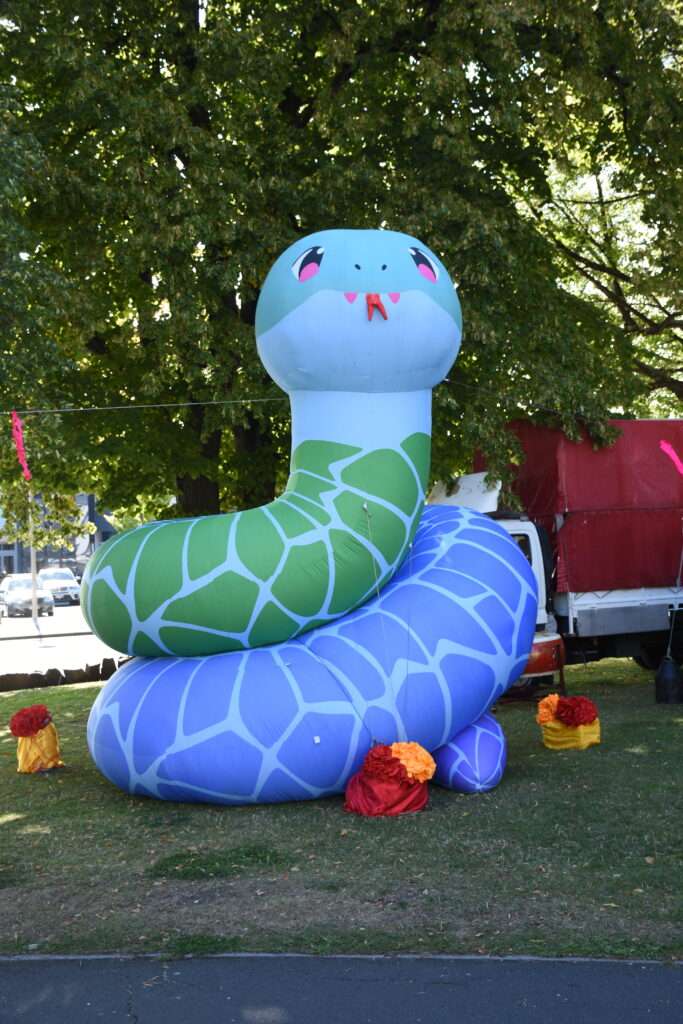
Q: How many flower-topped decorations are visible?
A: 3